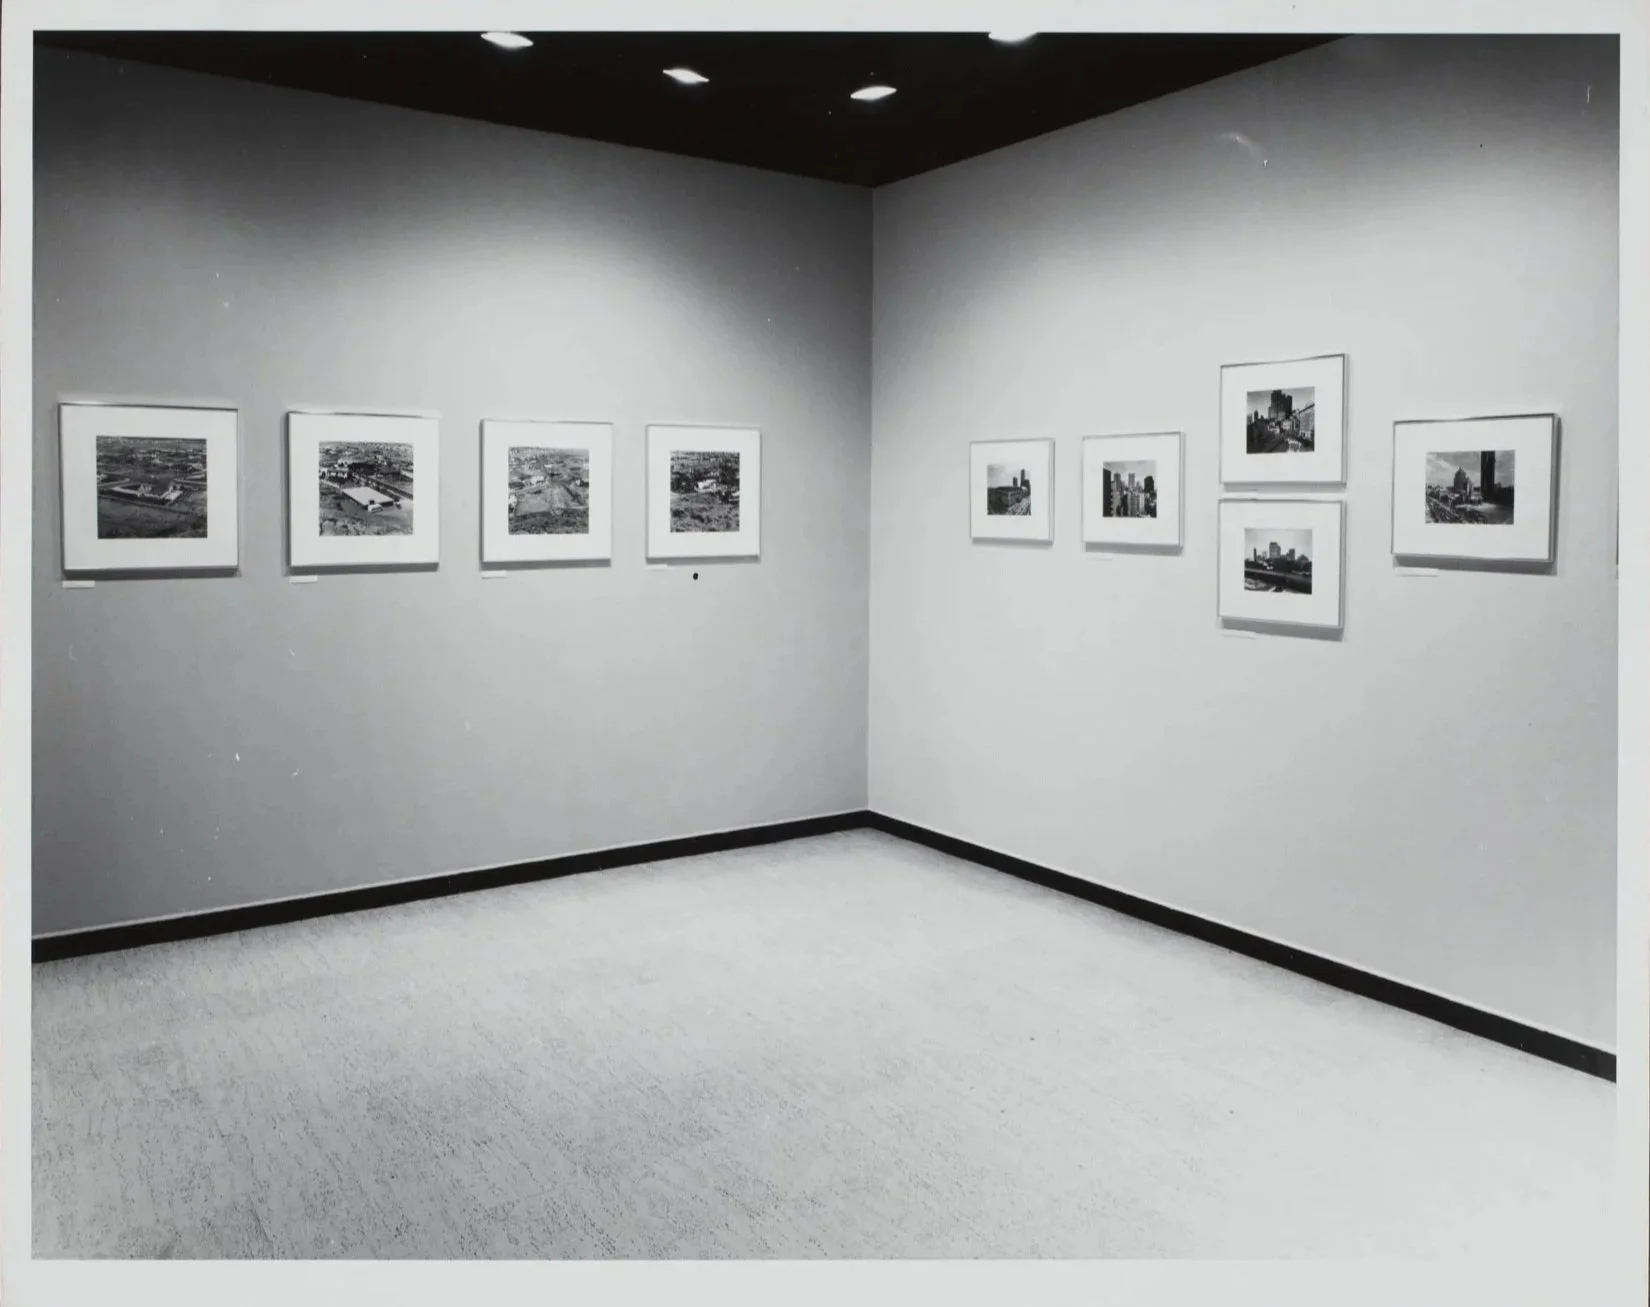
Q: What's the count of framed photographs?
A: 9